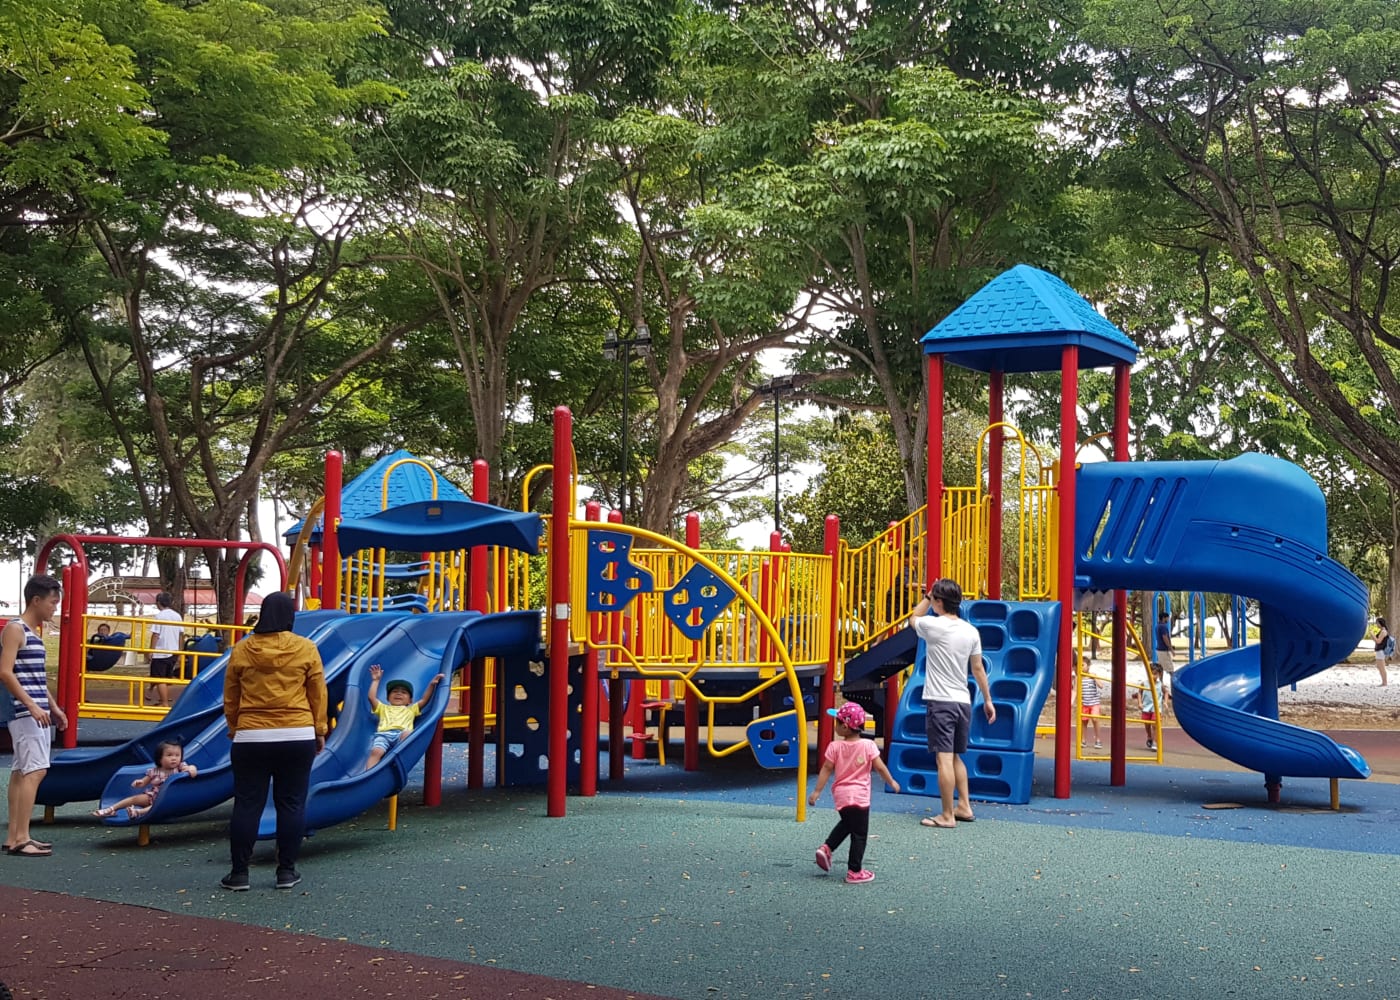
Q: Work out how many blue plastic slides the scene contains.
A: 4